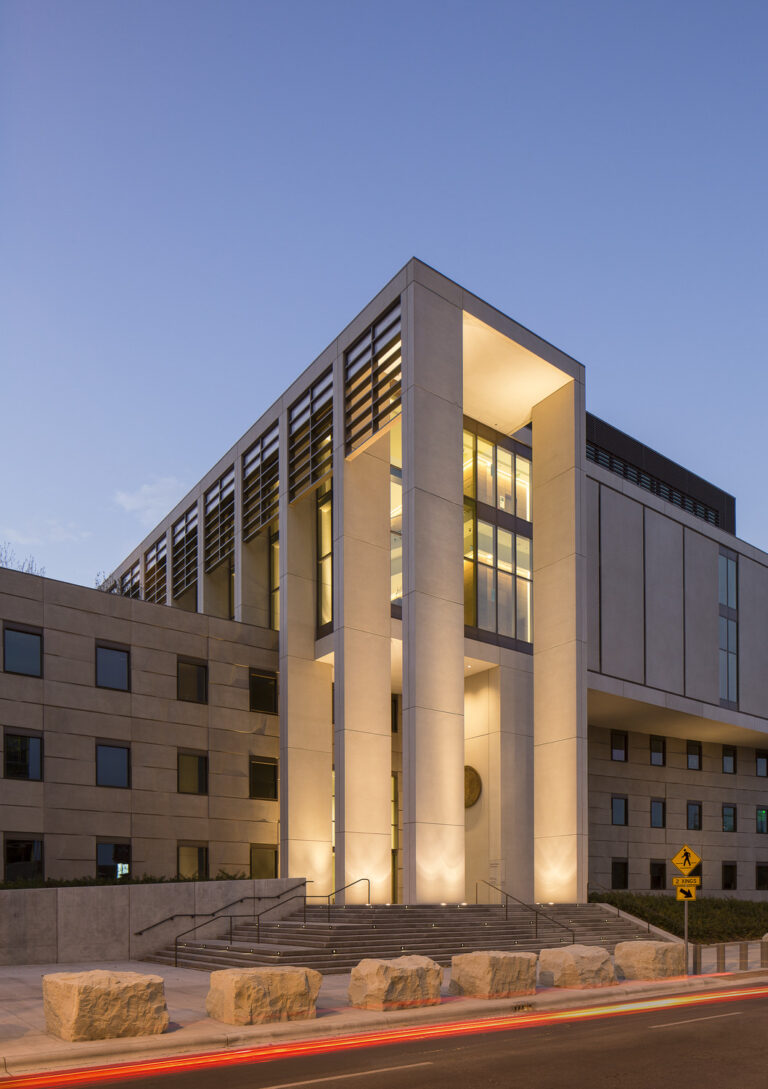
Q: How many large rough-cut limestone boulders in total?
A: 6